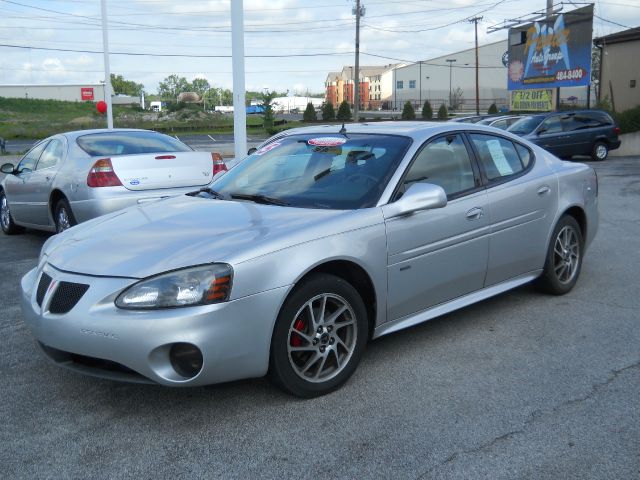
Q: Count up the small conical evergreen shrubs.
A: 7